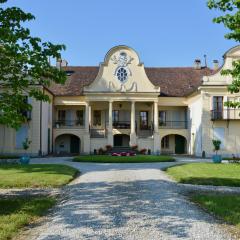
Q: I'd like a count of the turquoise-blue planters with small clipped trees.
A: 2